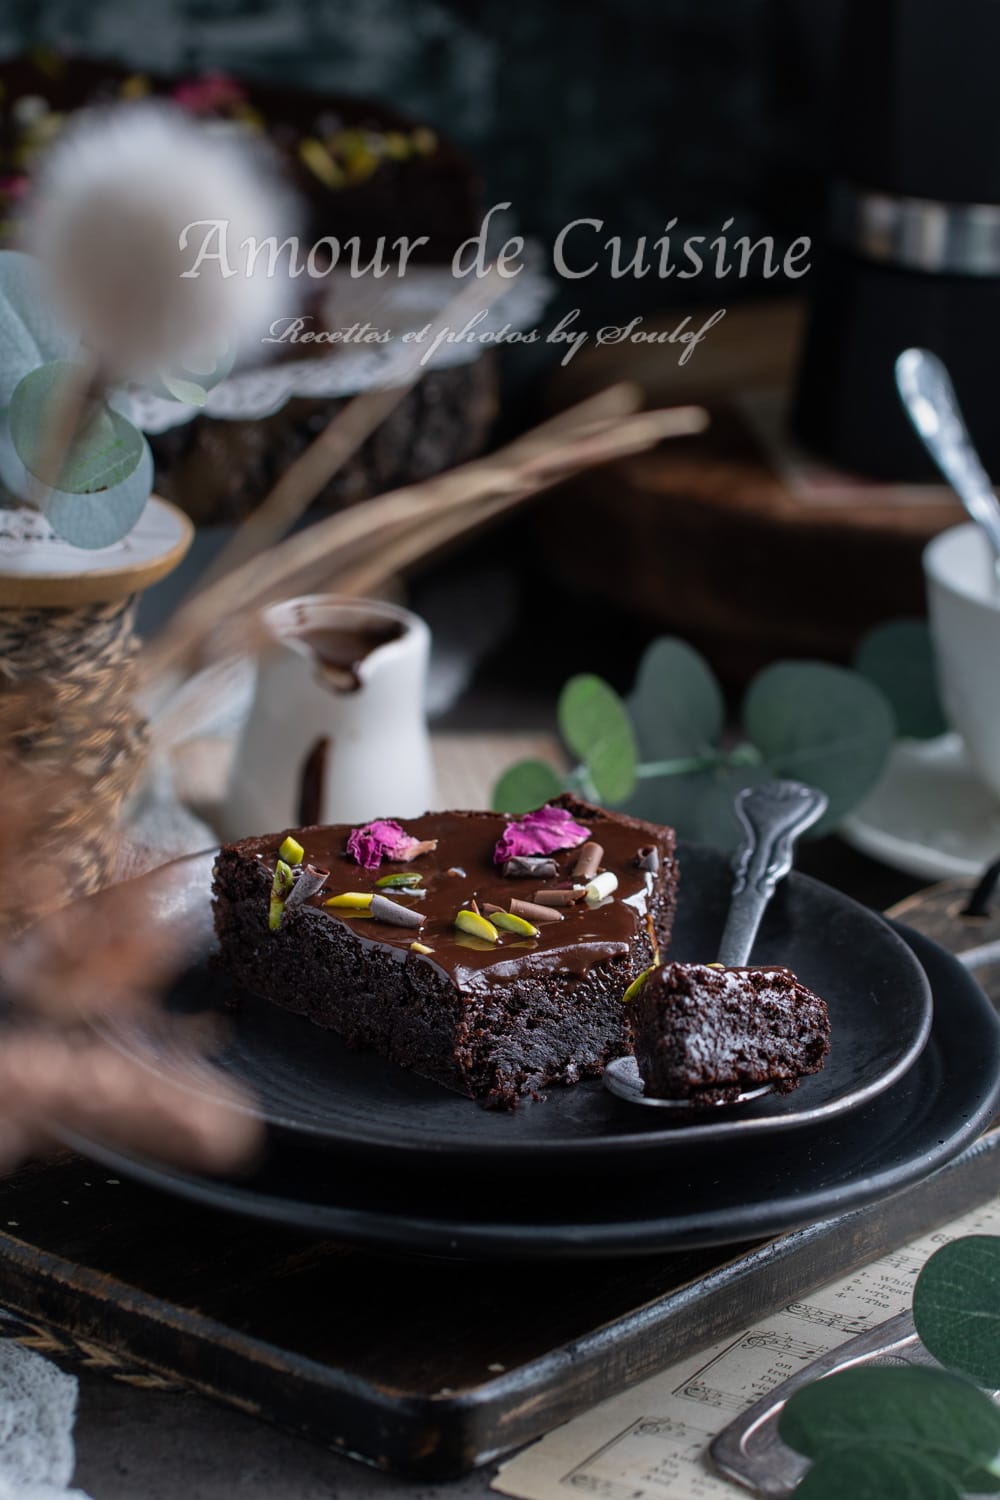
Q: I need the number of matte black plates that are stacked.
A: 2